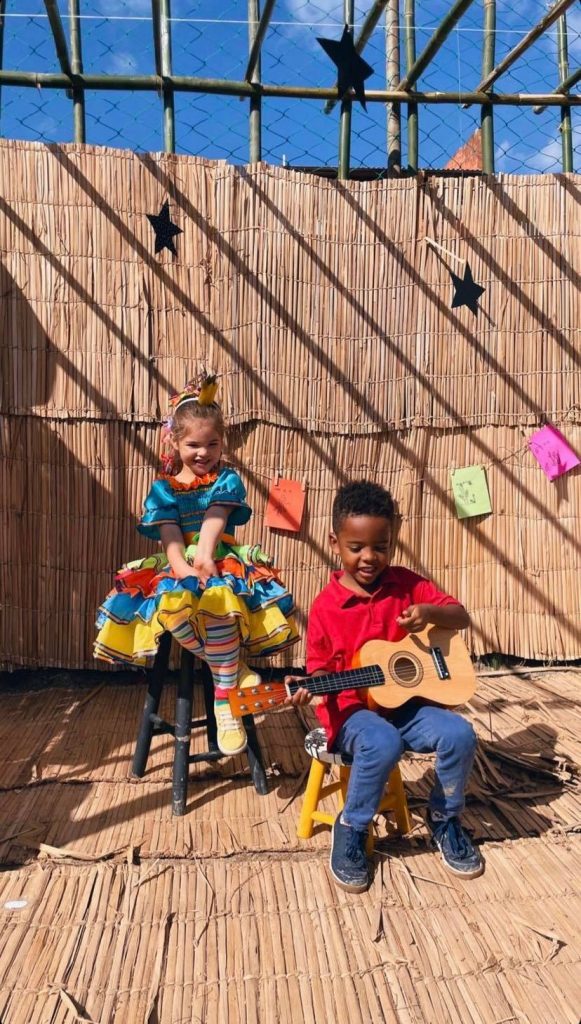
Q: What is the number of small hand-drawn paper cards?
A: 3